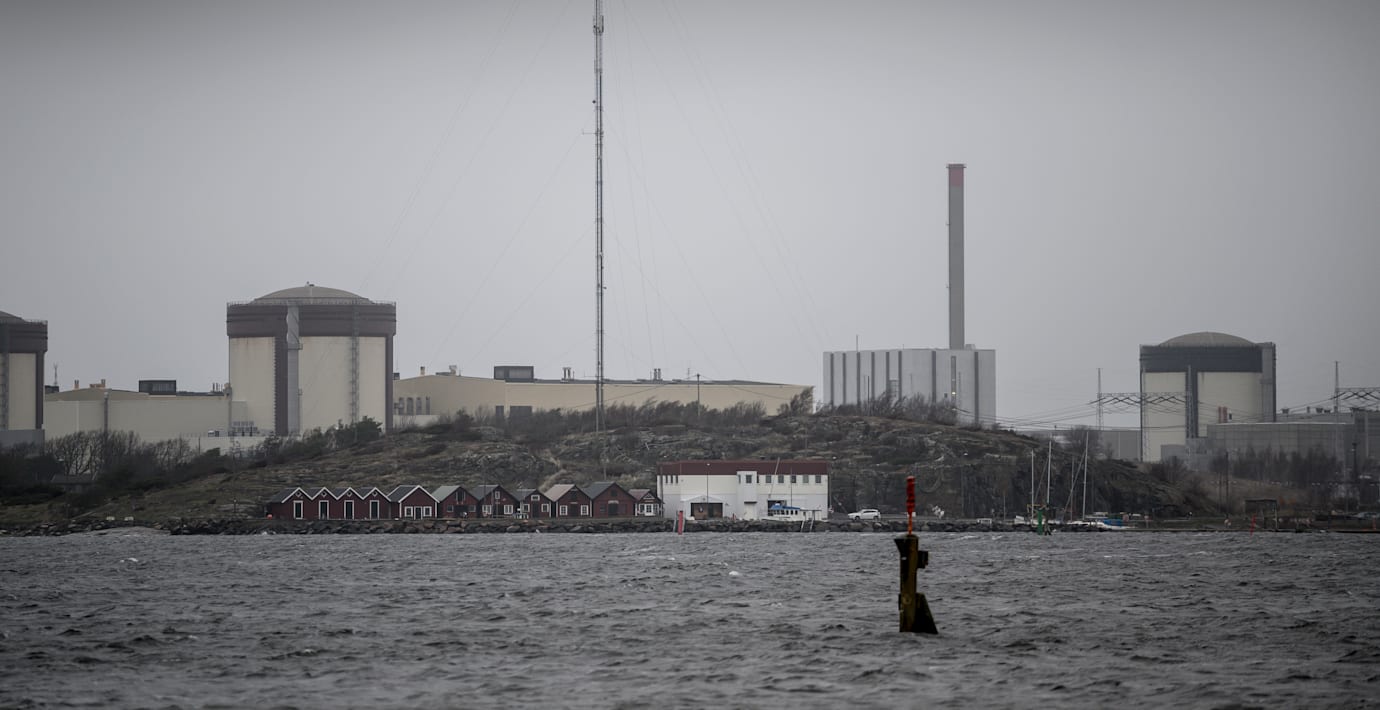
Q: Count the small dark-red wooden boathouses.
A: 11